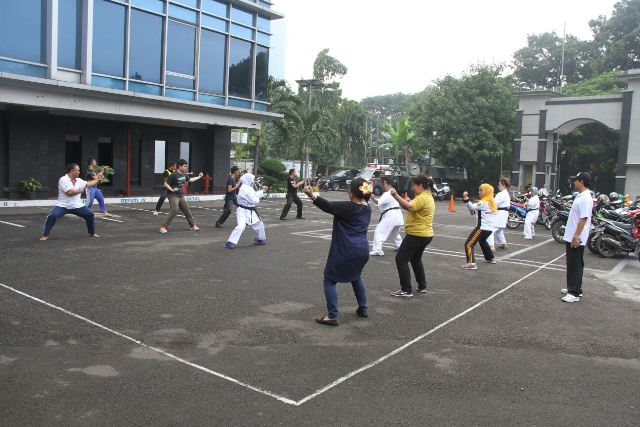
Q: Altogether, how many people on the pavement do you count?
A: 14